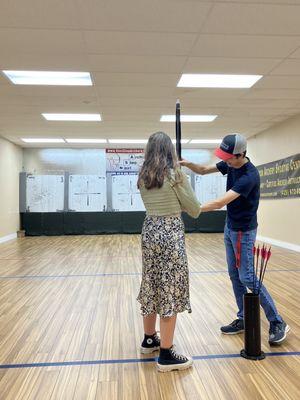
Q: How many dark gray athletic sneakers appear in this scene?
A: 2